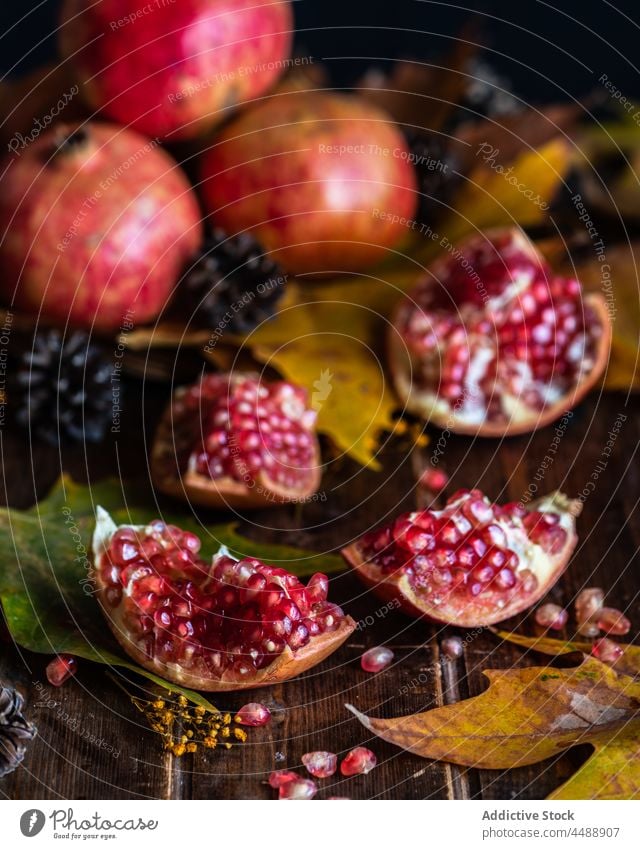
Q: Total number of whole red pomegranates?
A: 3